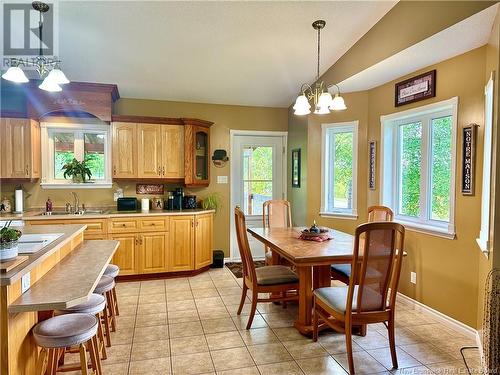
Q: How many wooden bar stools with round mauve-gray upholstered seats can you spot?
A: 4